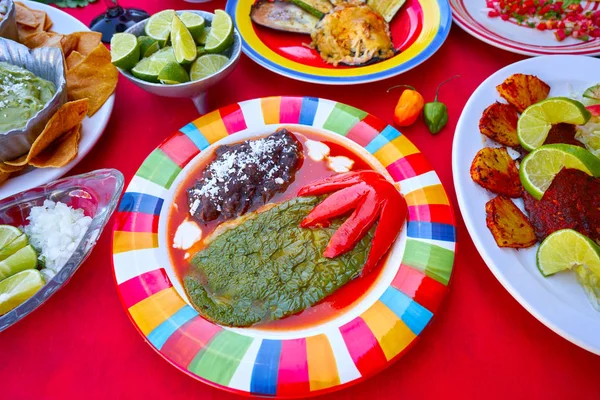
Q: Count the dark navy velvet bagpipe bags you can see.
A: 0